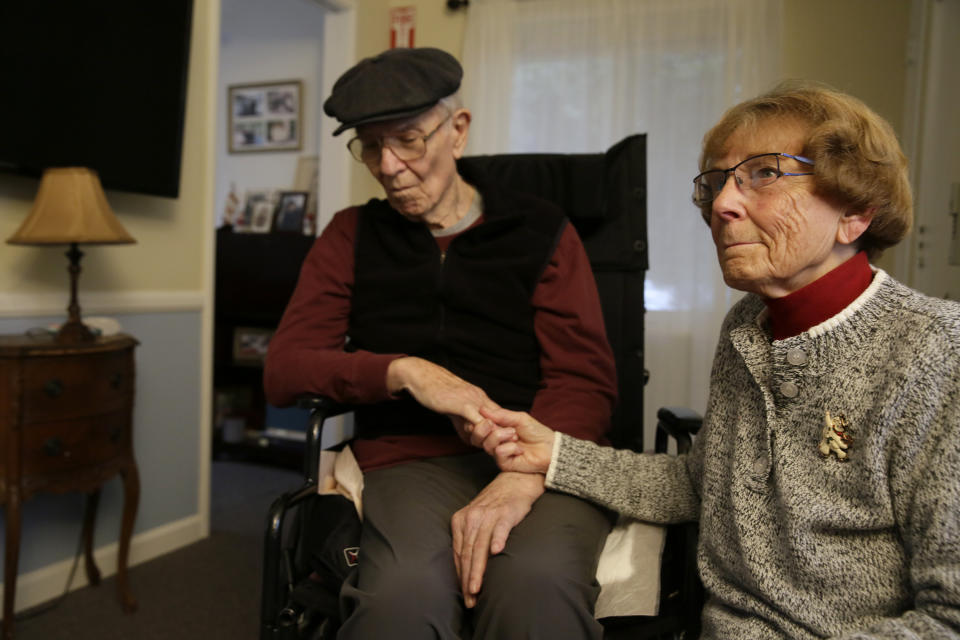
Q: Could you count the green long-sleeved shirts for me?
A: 0